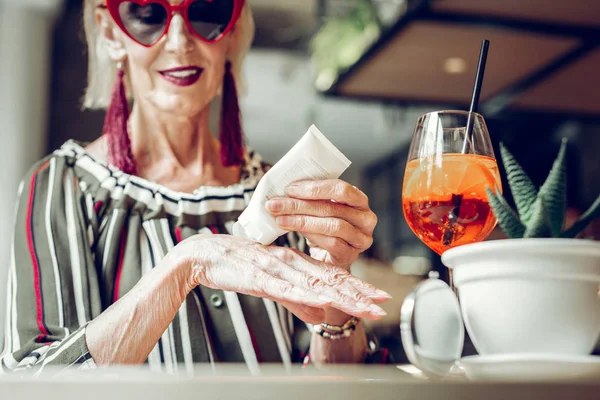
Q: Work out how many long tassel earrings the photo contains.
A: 2